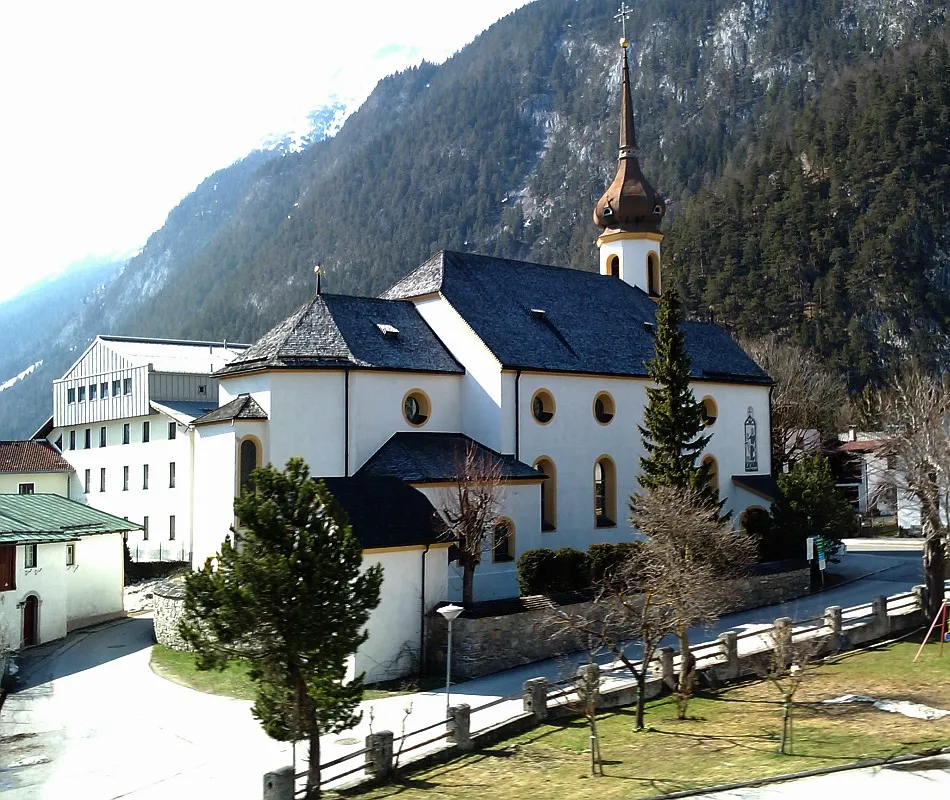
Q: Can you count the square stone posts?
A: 11